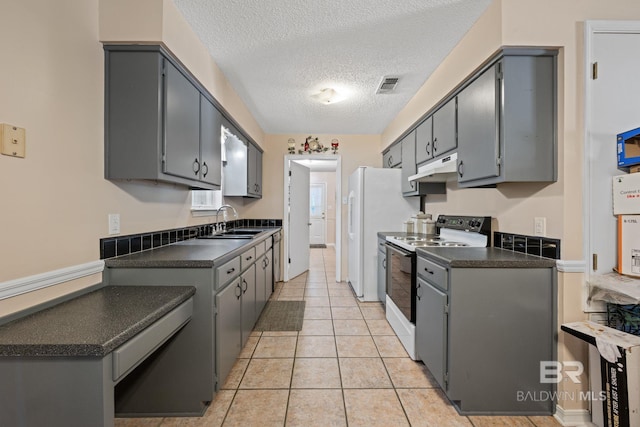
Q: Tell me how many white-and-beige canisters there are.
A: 3